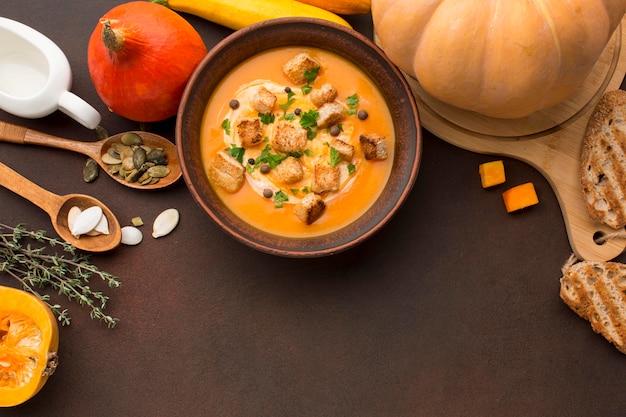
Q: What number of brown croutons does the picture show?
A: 12